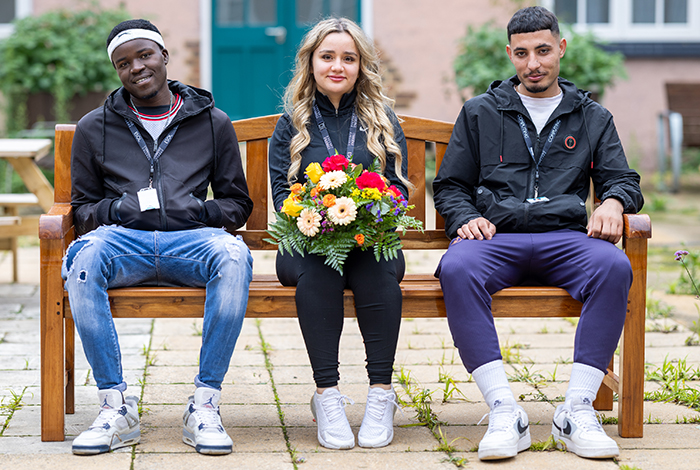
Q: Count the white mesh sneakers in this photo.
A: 2